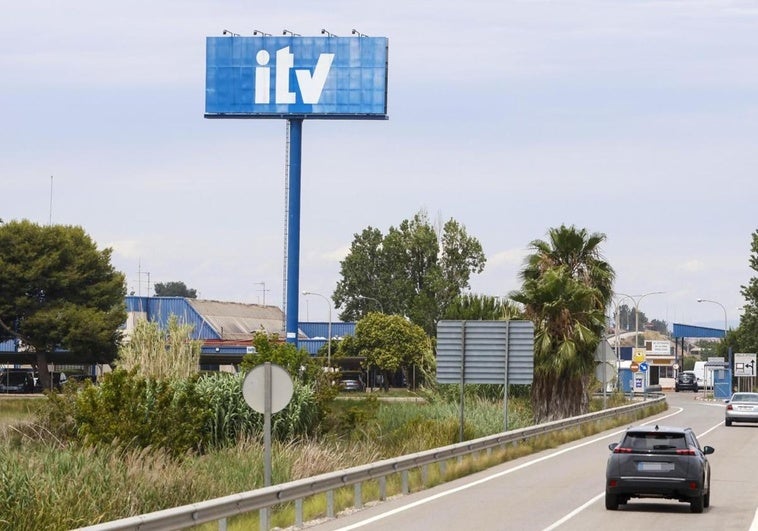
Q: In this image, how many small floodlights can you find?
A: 5